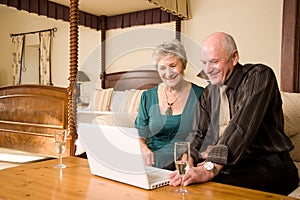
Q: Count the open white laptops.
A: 1